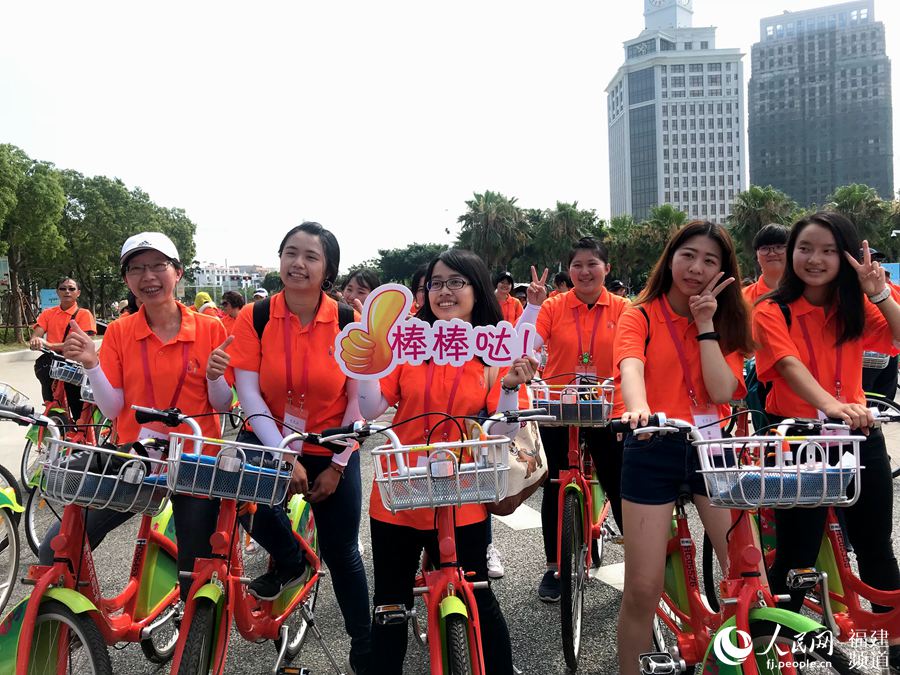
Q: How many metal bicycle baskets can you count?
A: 9